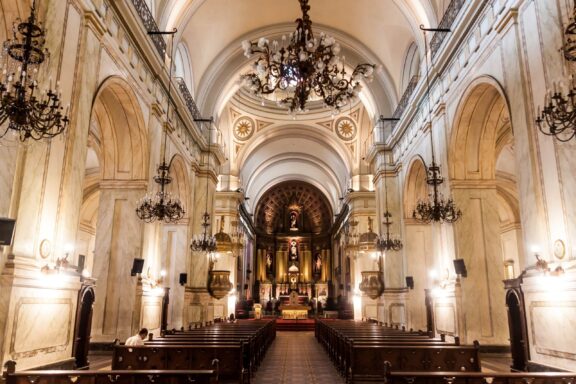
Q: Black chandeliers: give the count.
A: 7